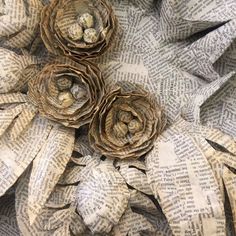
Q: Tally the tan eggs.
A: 9